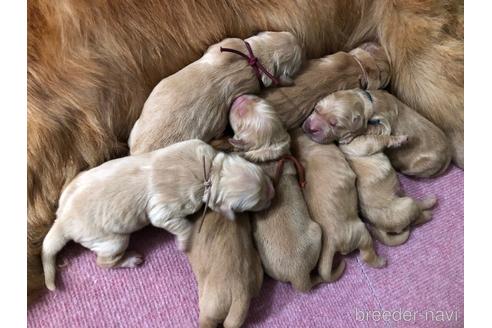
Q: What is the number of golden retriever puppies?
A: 8